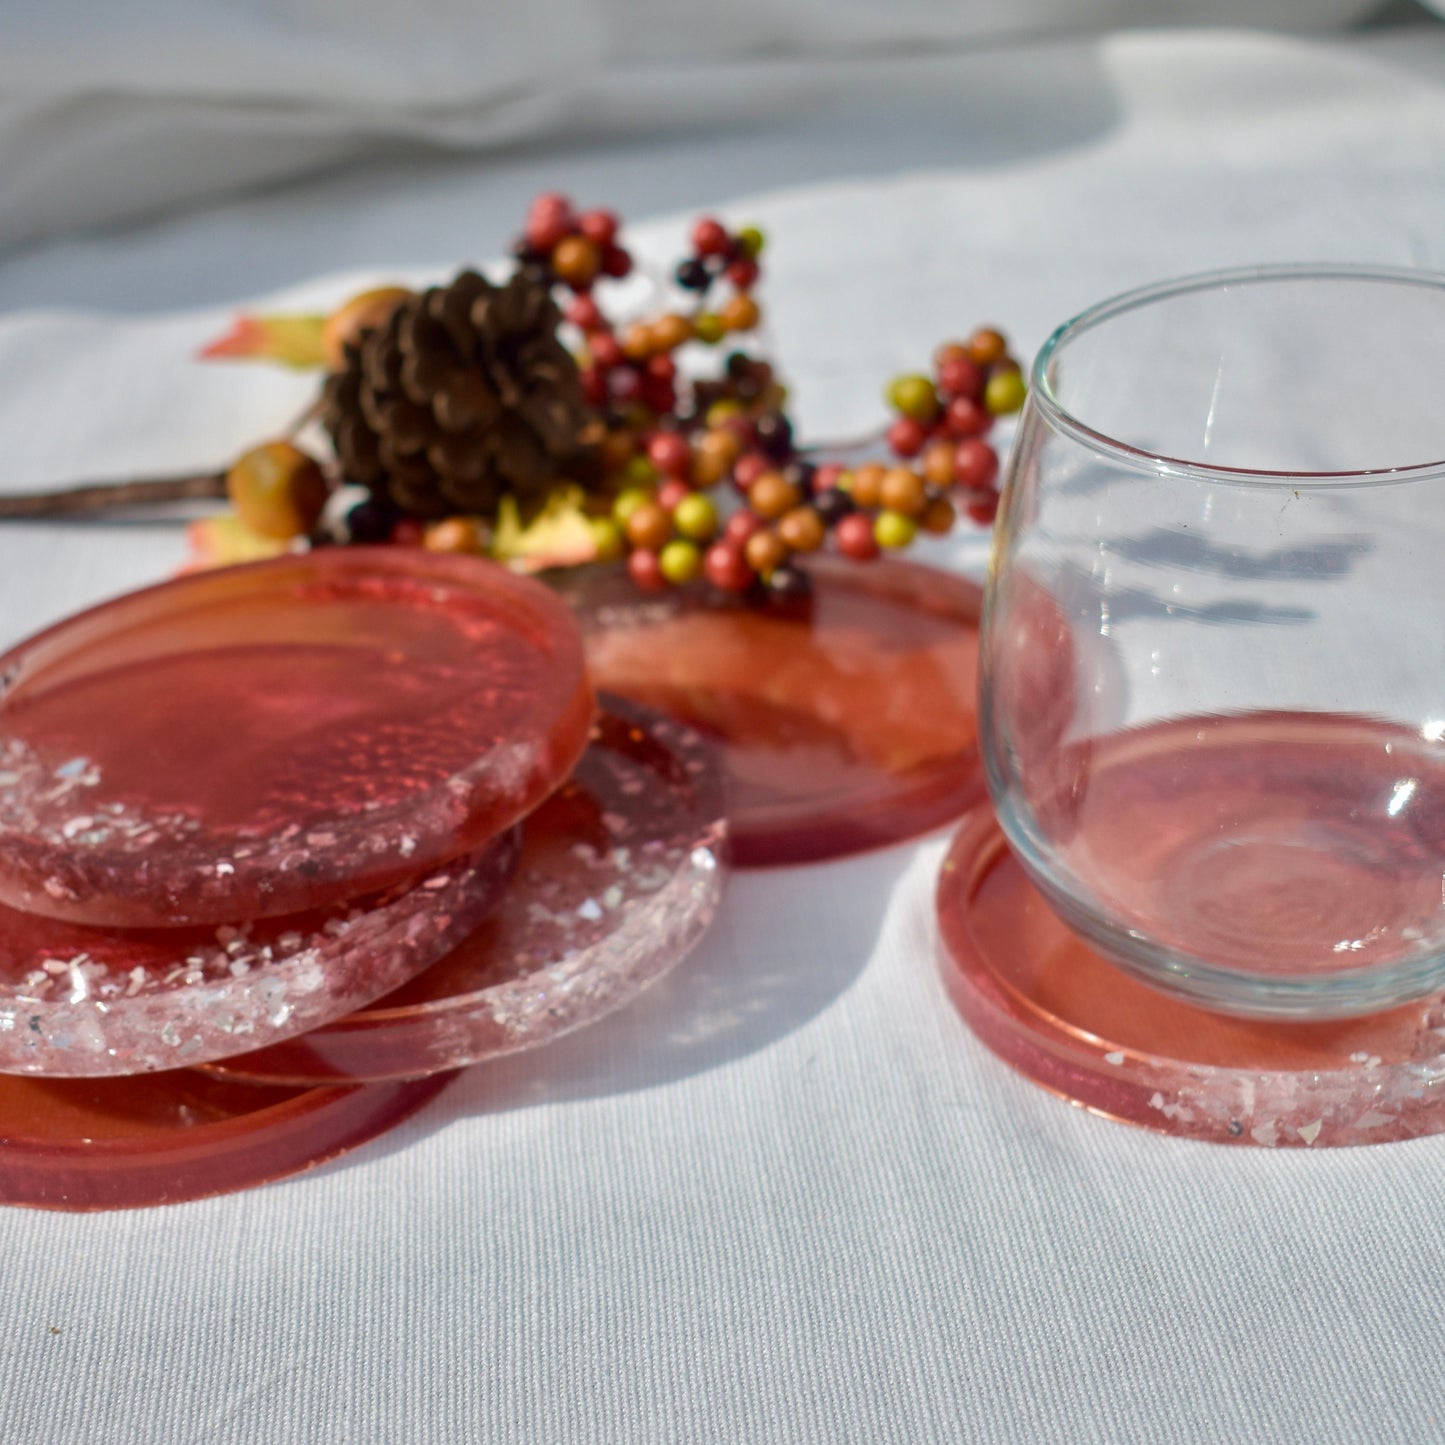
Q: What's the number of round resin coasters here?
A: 6